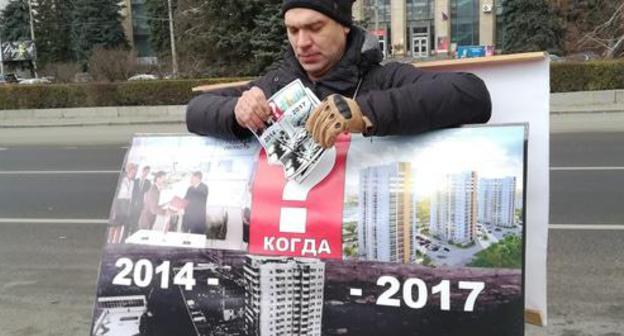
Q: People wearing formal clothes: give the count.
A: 4